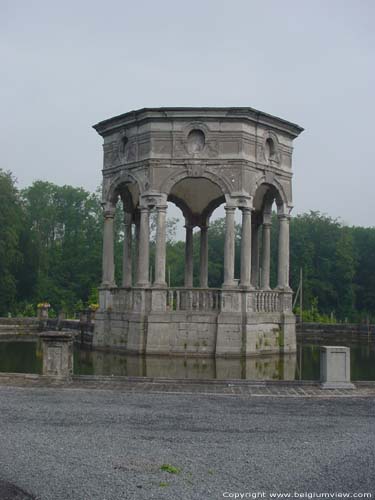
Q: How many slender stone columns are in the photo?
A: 12